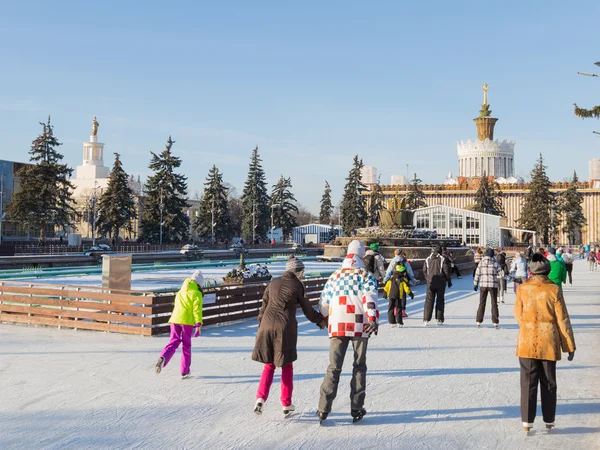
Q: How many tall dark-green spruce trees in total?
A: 13